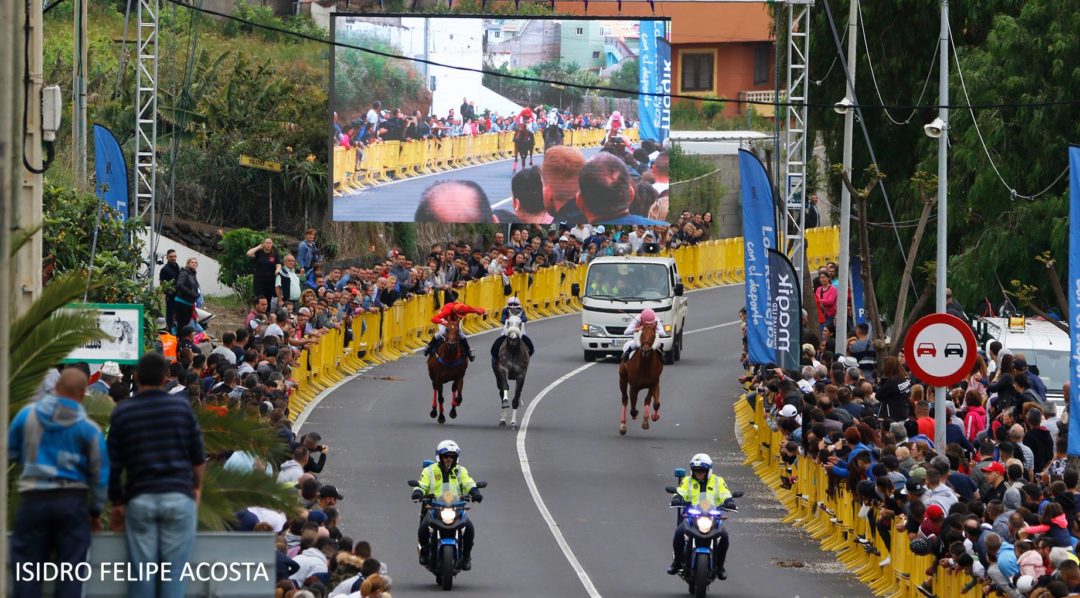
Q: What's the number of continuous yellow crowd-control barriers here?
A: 2